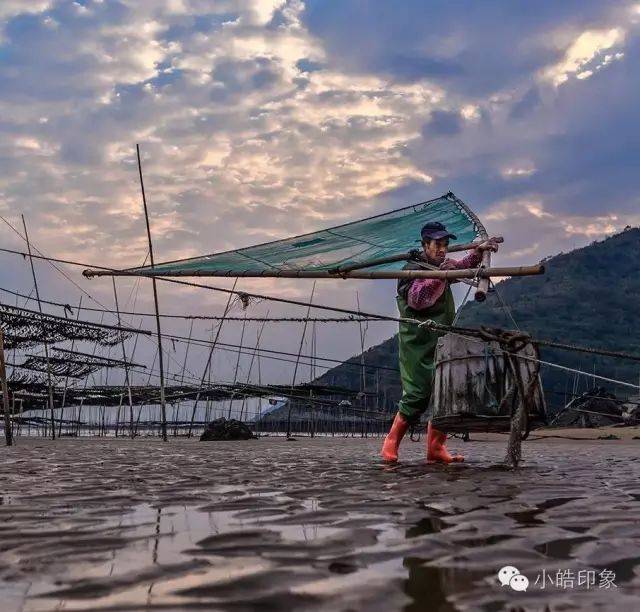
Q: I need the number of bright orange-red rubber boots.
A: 2